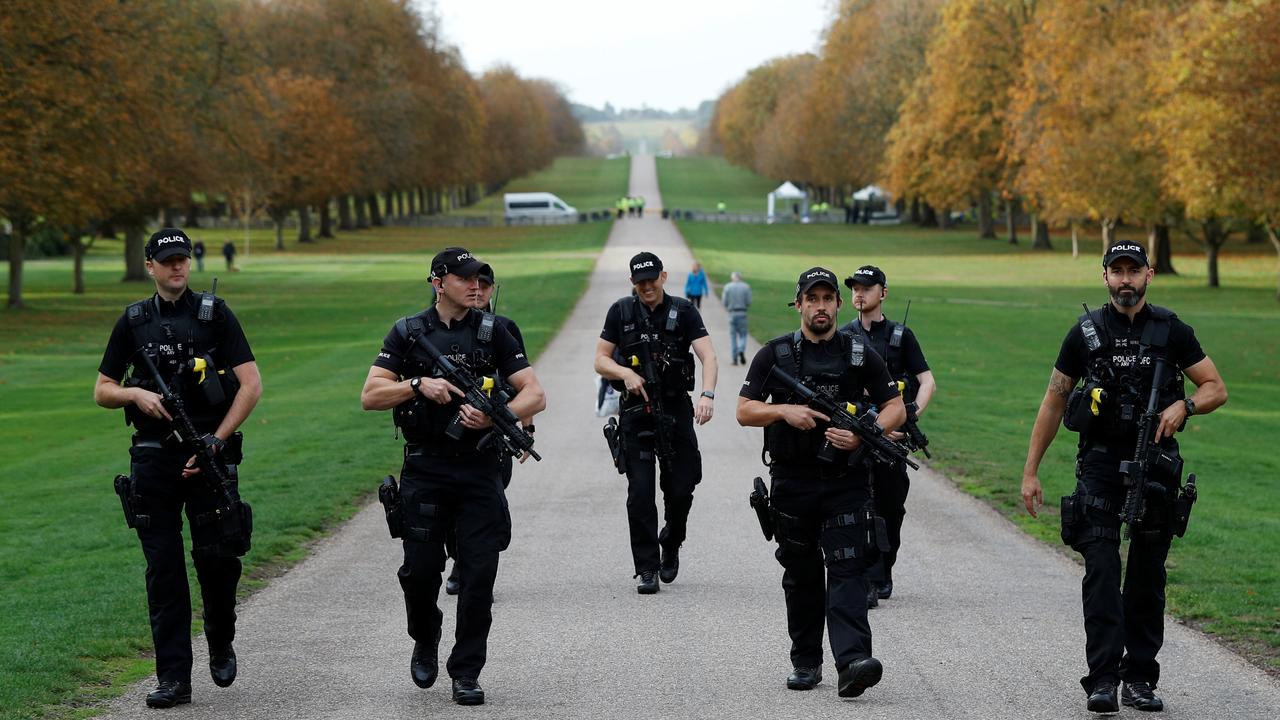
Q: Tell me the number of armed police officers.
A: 7